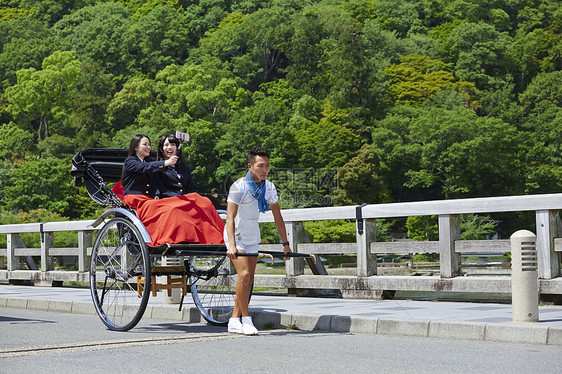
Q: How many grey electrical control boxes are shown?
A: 0